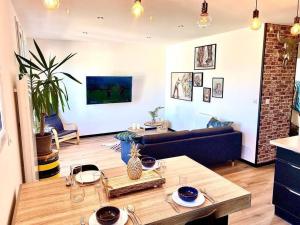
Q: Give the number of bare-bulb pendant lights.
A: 5